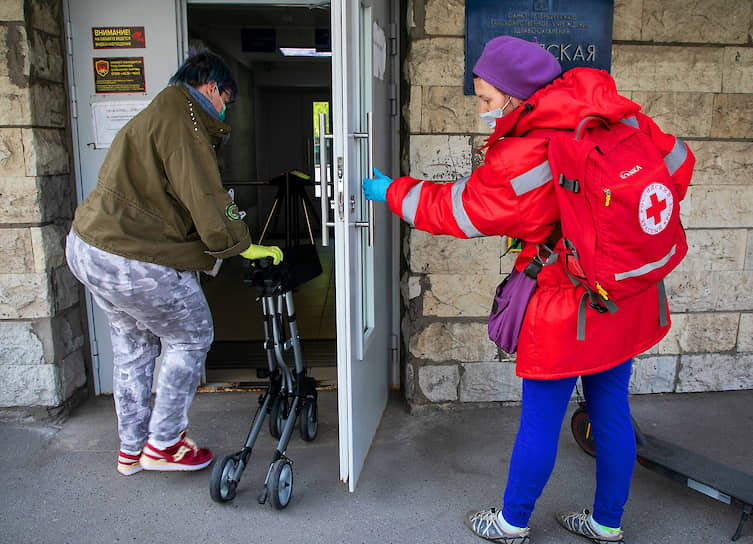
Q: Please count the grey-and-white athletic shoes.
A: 2